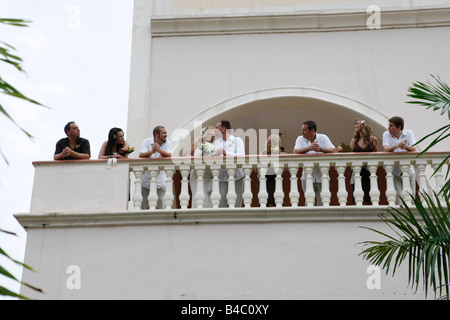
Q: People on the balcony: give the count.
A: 9